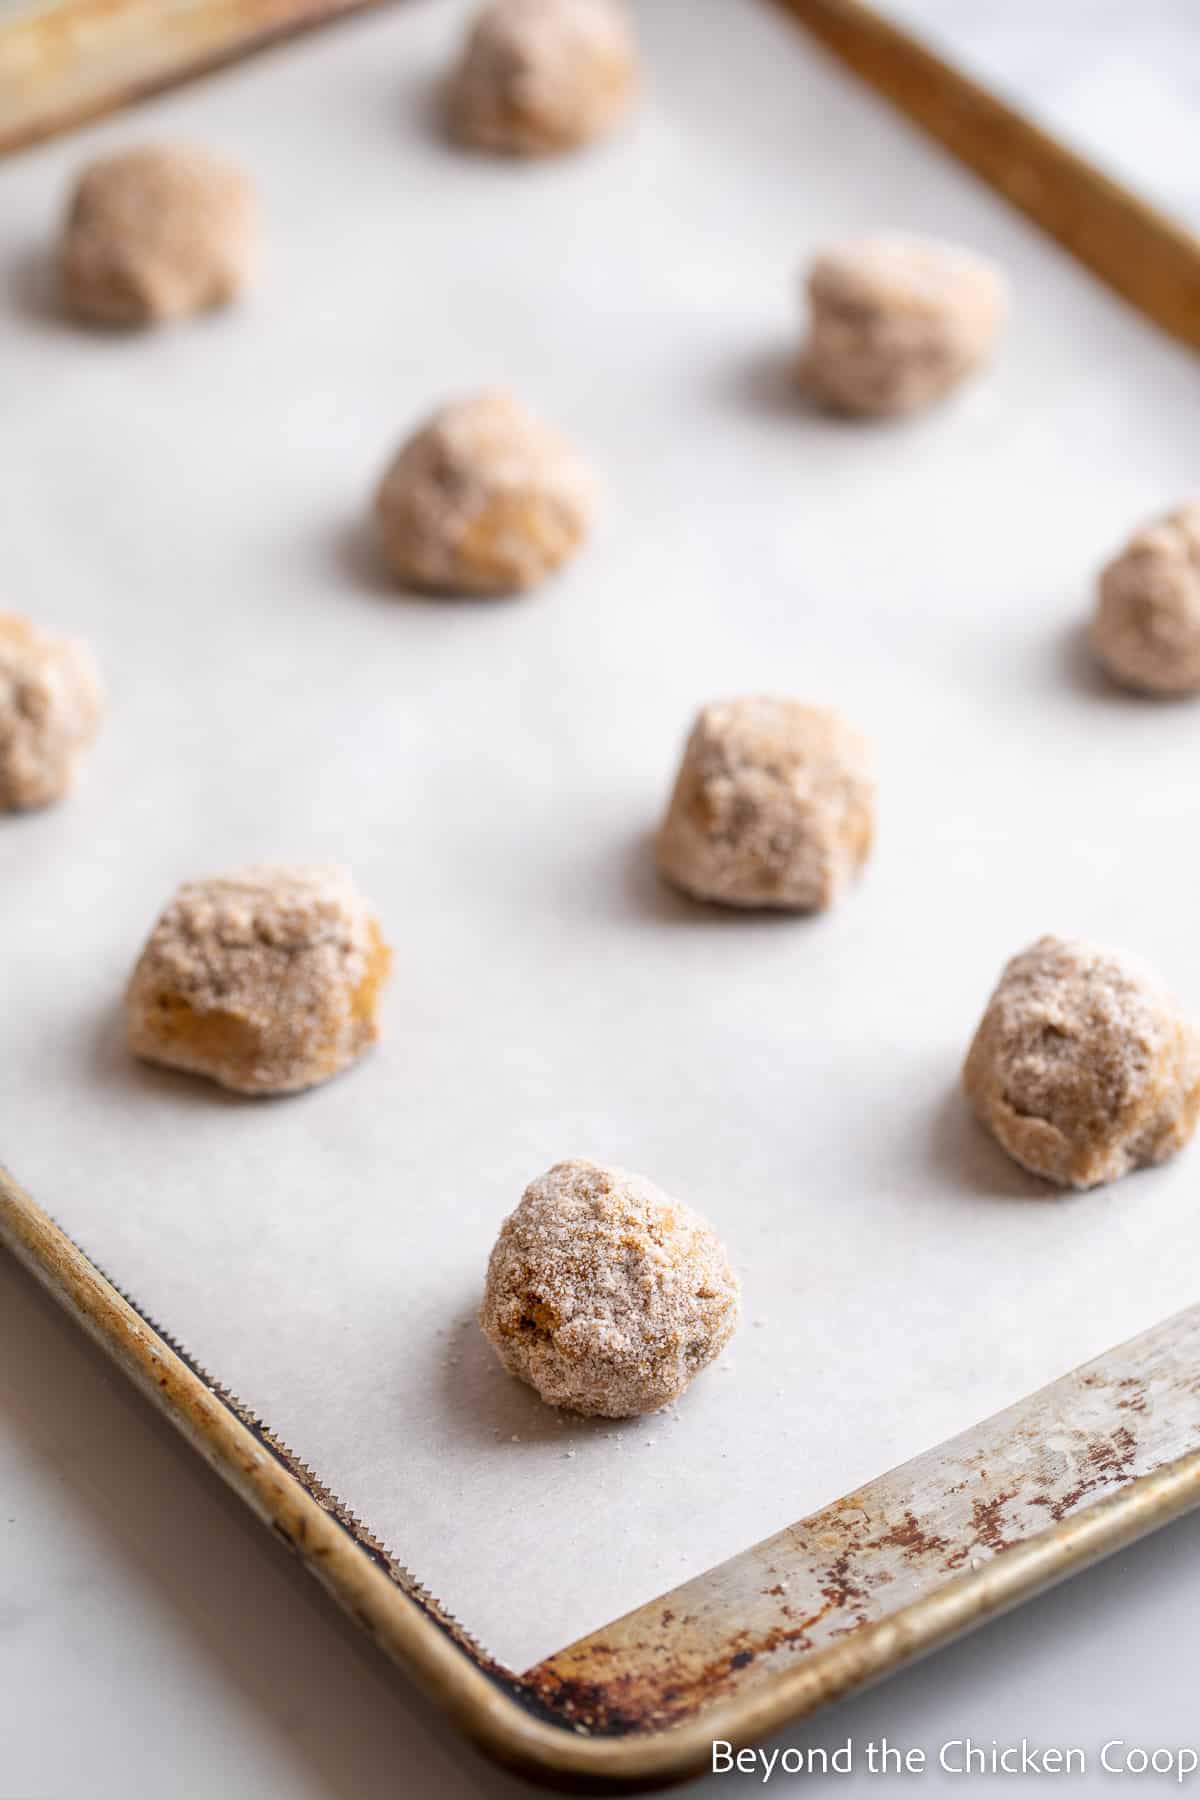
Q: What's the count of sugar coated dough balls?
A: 10